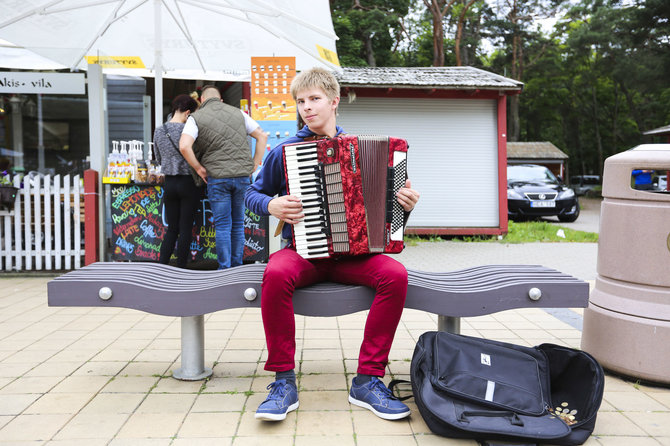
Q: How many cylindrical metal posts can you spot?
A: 2